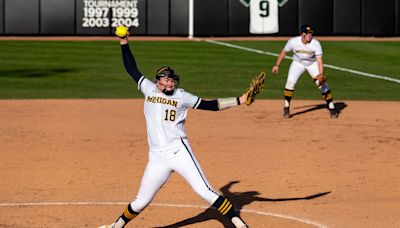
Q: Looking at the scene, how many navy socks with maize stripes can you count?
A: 4